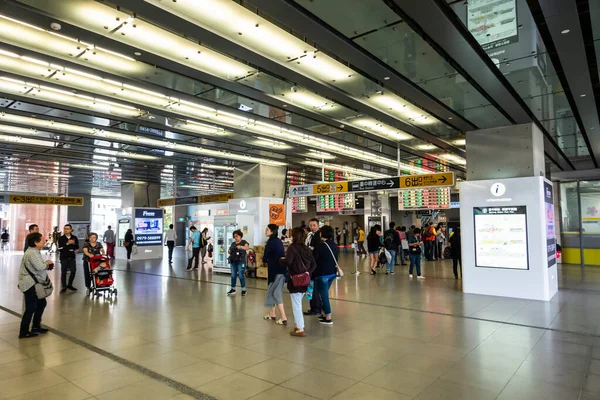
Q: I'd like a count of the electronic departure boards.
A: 3